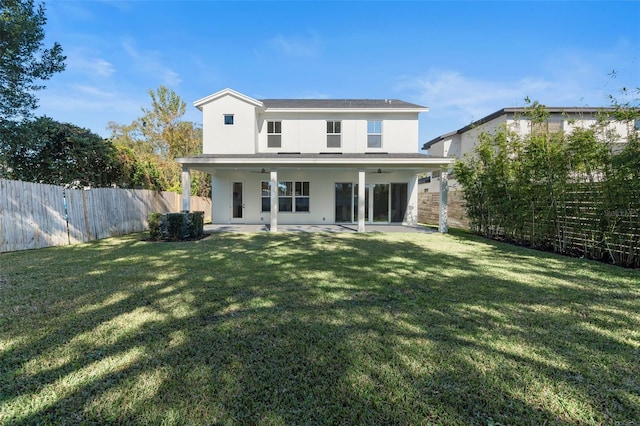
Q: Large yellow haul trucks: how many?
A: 0